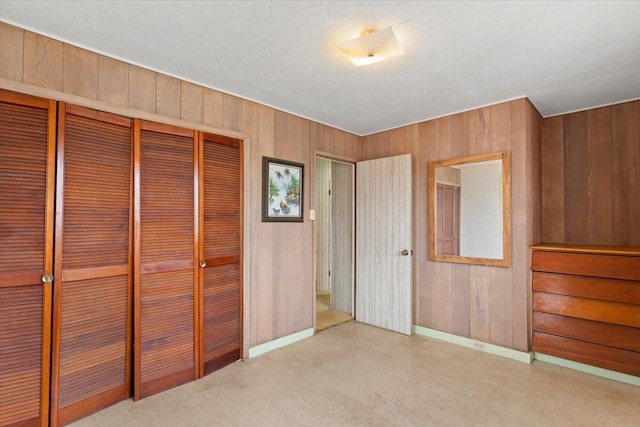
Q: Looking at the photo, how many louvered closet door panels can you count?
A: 4